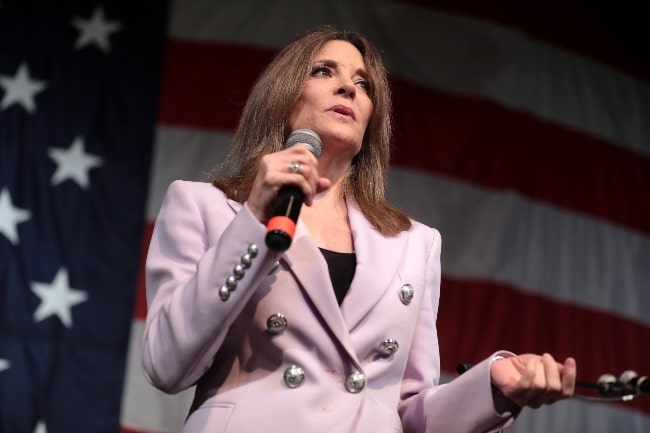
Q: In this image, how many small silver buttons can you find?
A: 5